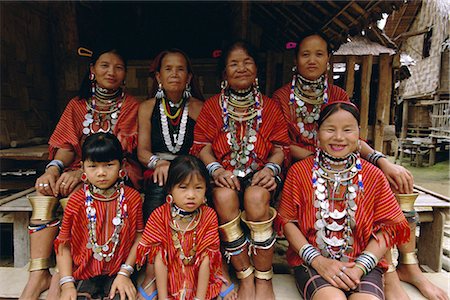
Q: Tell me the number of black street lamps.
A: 0